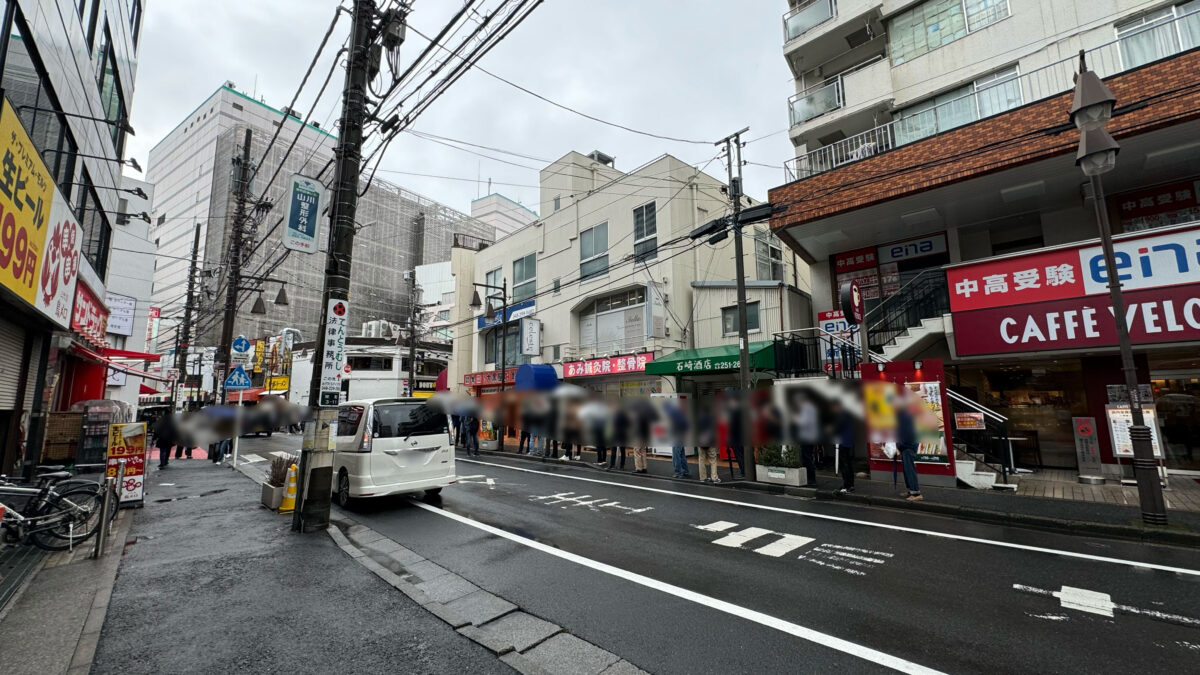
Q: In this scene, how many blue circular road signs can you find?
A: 1